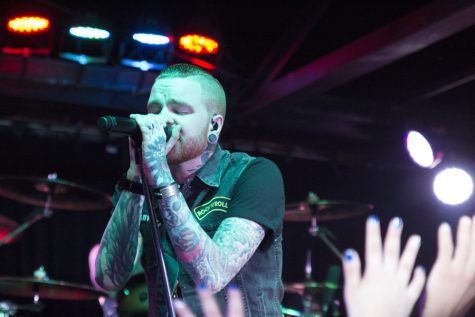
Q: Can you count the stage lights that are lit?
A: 6